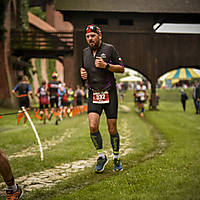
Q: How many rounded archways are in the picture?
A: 2